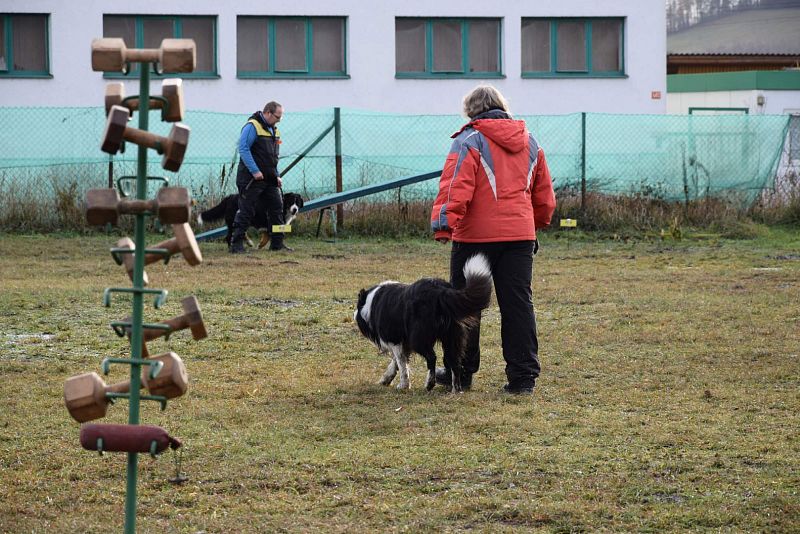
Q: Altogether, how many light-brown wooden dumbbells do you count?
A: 7